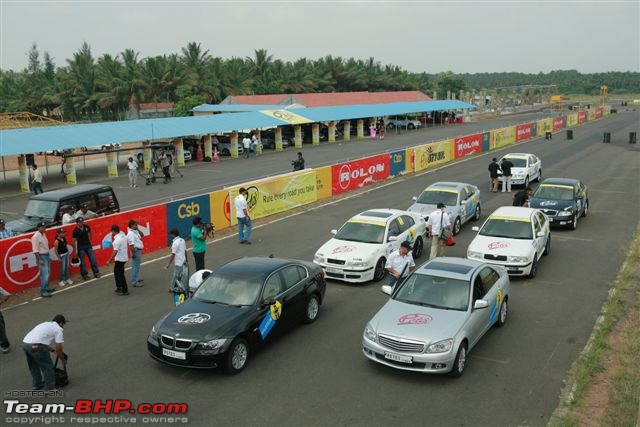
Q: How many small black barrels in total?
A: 4